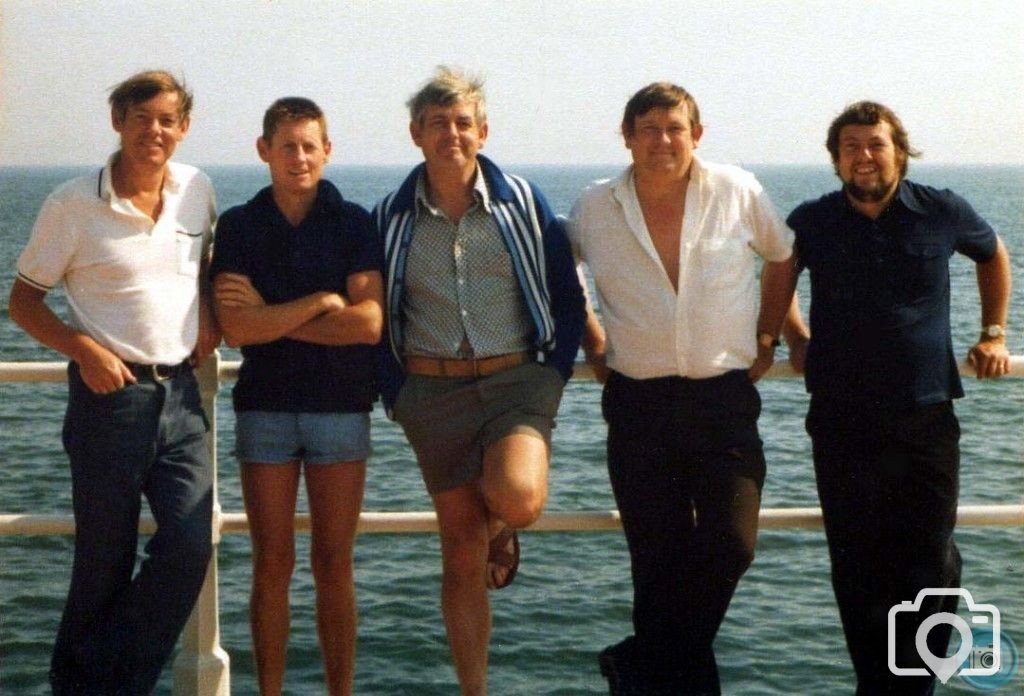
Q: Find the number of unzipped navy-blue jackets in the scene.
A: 1